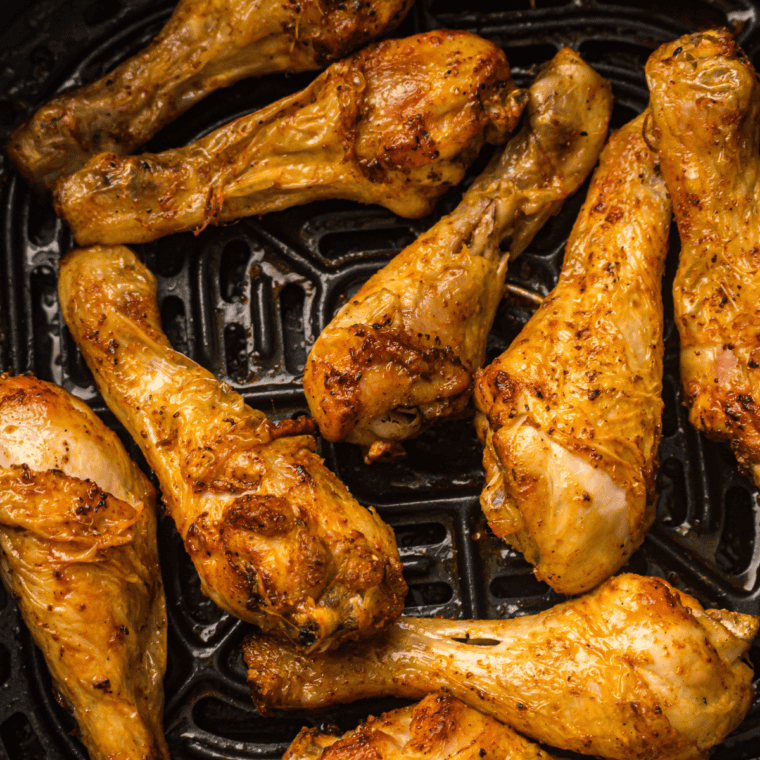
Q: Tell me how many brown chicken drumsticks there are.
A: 9